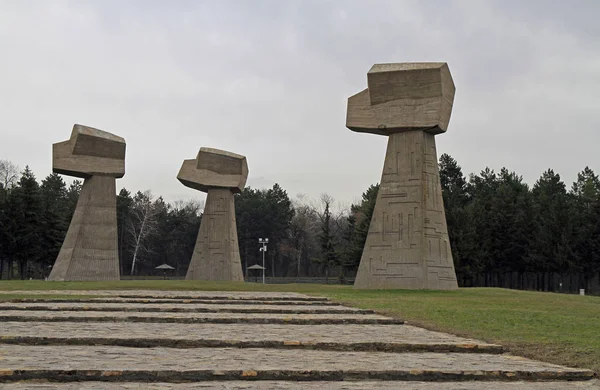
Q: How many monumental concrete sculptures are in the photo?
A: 3